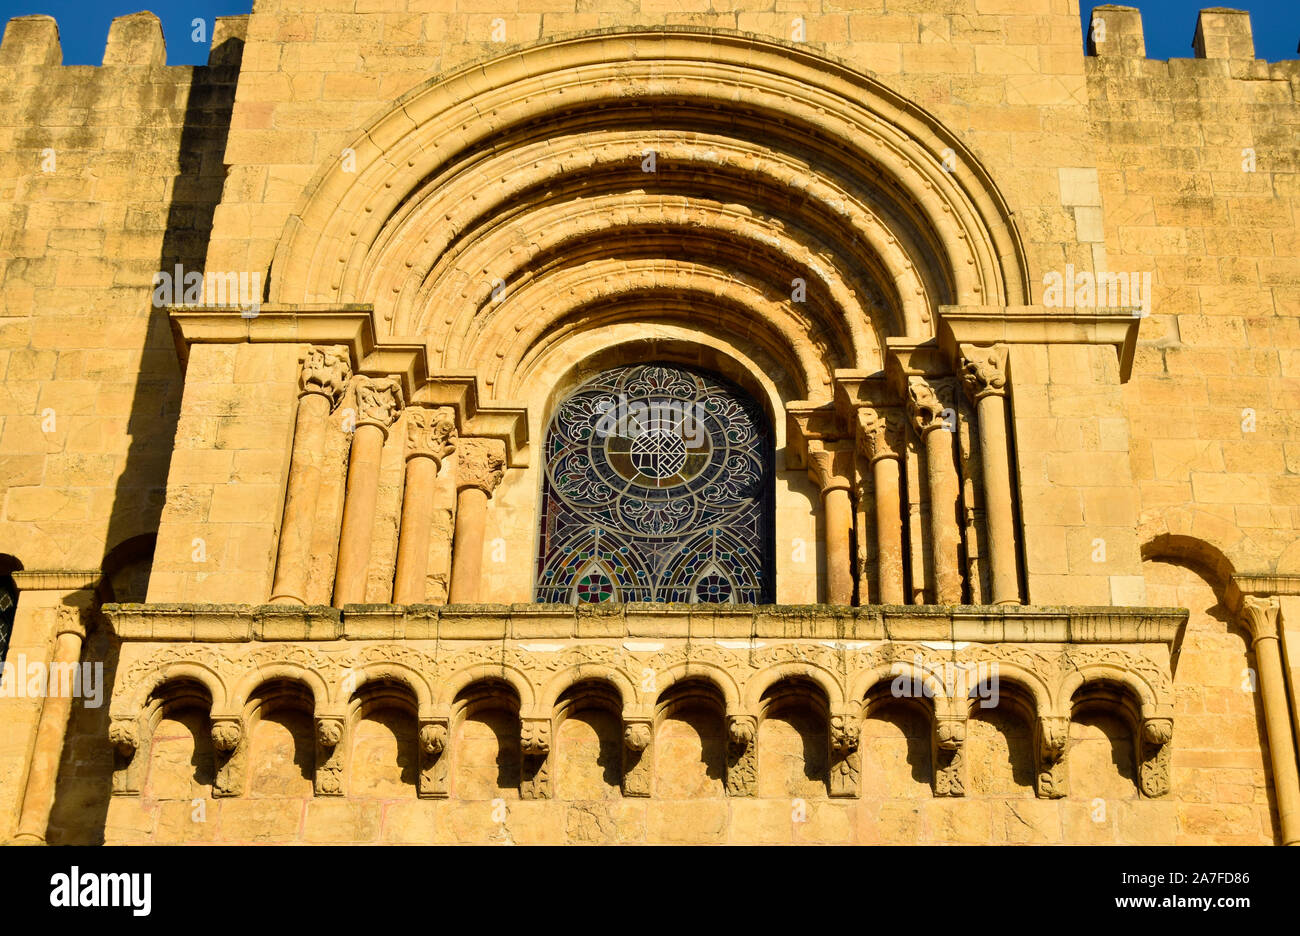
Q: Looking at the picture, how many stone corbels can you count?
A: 11